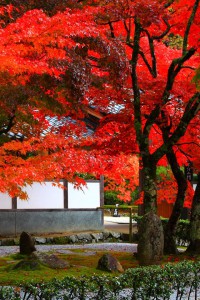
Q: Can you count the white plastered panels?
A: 3